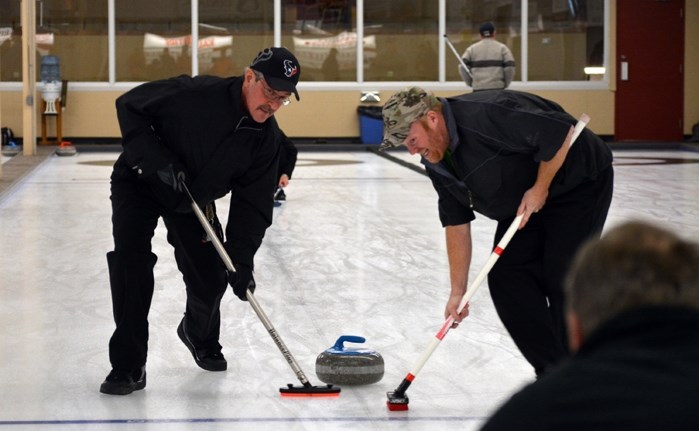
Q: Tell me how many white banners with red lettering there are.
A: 2